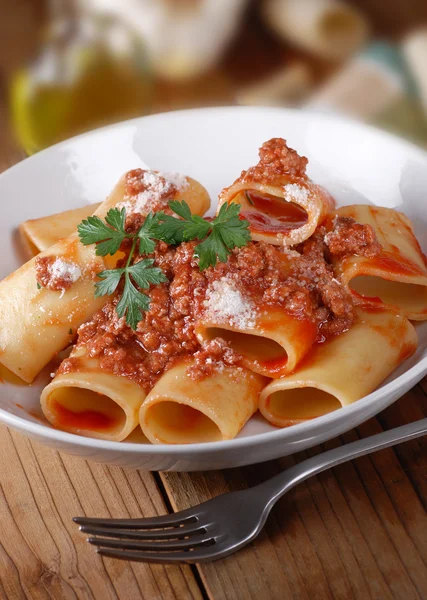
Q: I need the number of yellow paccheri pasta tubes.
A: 9